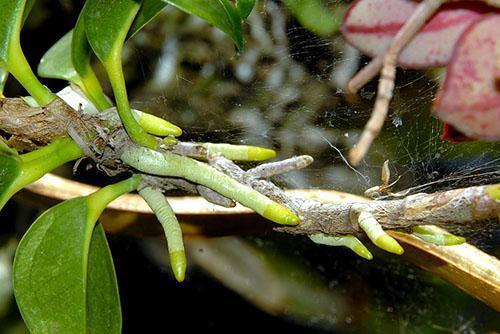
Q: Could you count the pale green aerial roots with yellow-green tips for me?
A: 7